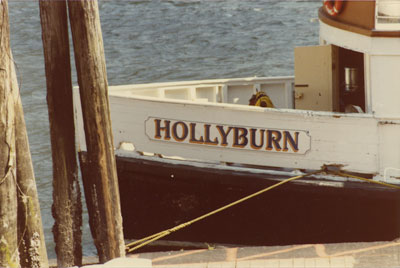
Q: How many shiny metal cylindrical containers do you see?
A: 1